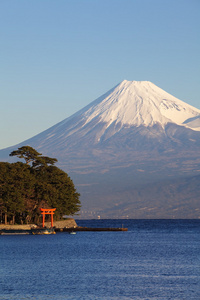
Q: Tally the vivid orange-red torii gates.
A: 1